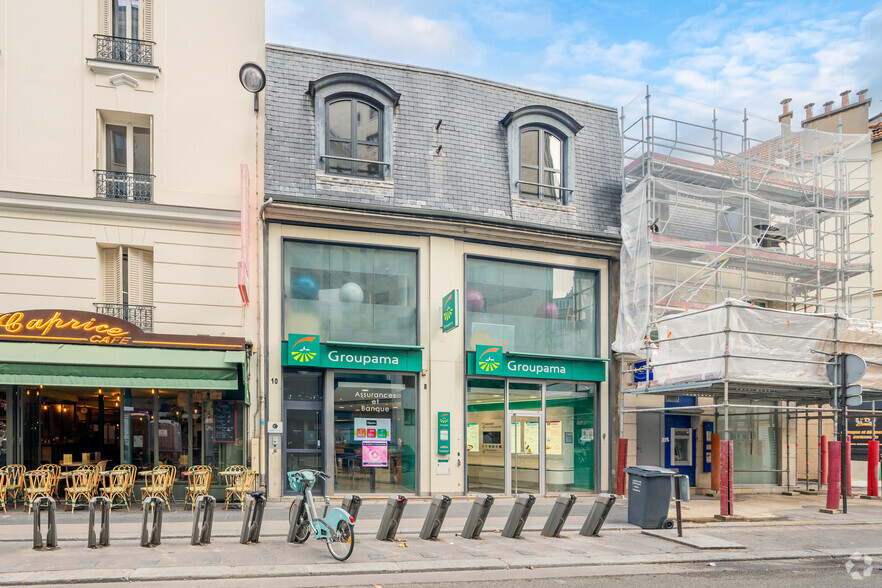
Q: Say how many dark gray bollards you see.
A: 13